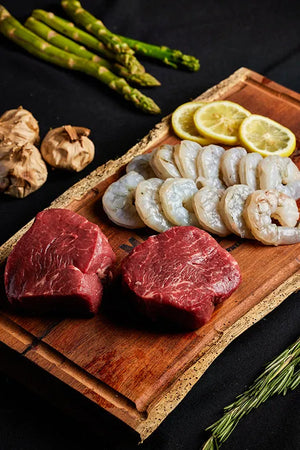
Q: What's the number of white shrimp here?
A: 13